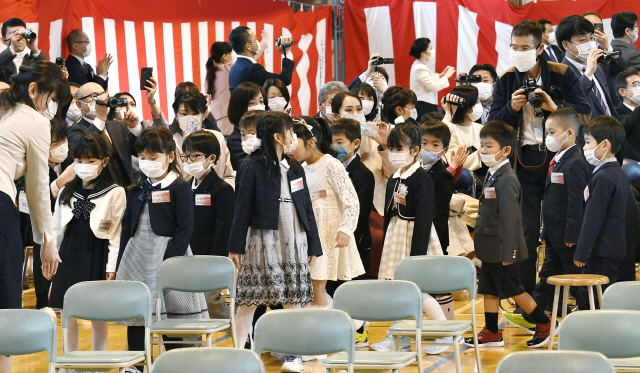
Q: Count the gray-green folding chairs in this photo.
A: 10